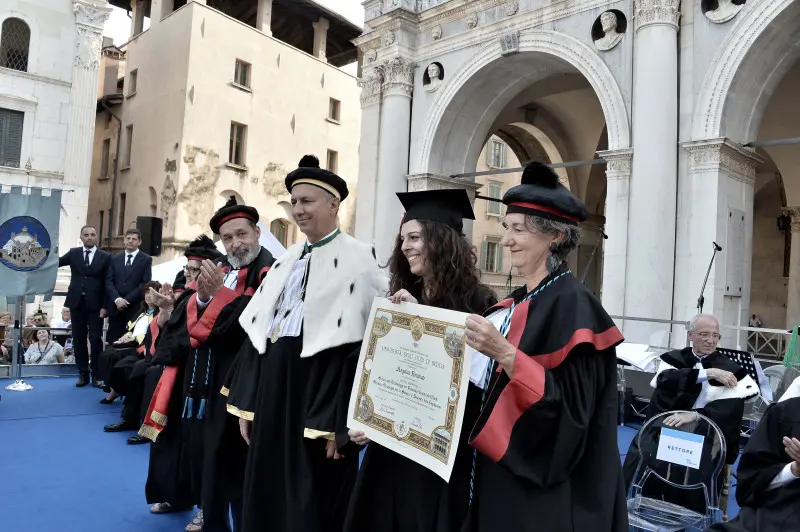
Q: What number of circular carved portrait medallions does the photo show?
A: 3